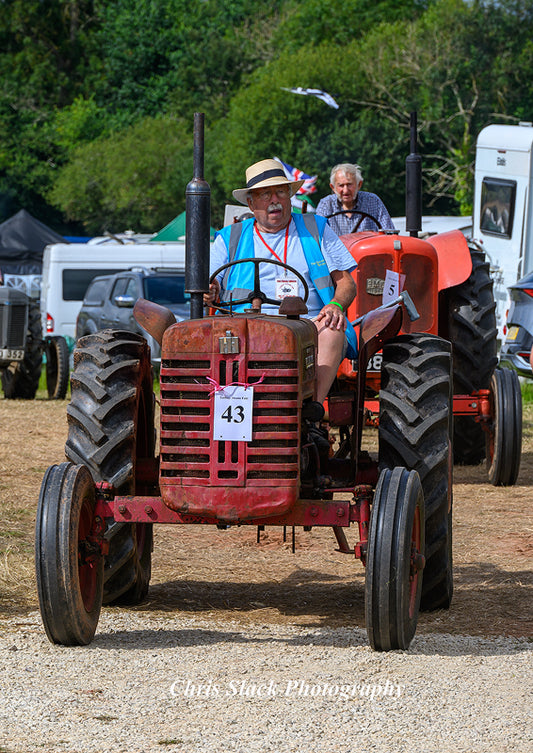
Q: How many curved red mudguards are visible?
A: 3